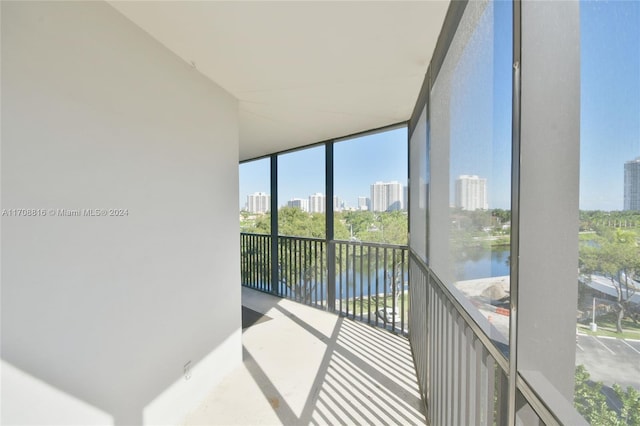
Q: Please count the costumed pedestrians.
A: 0